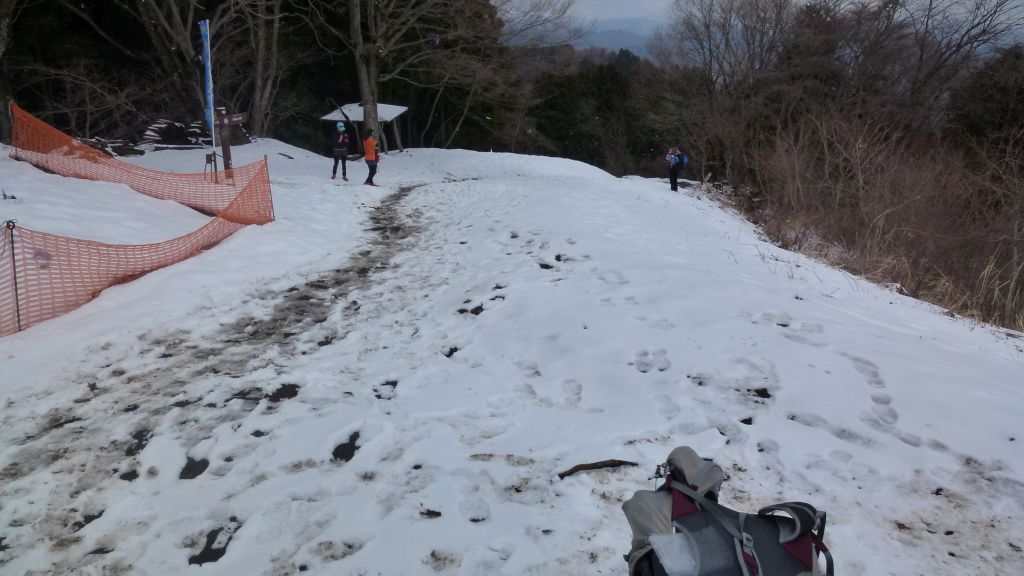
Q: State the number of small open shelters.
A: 1